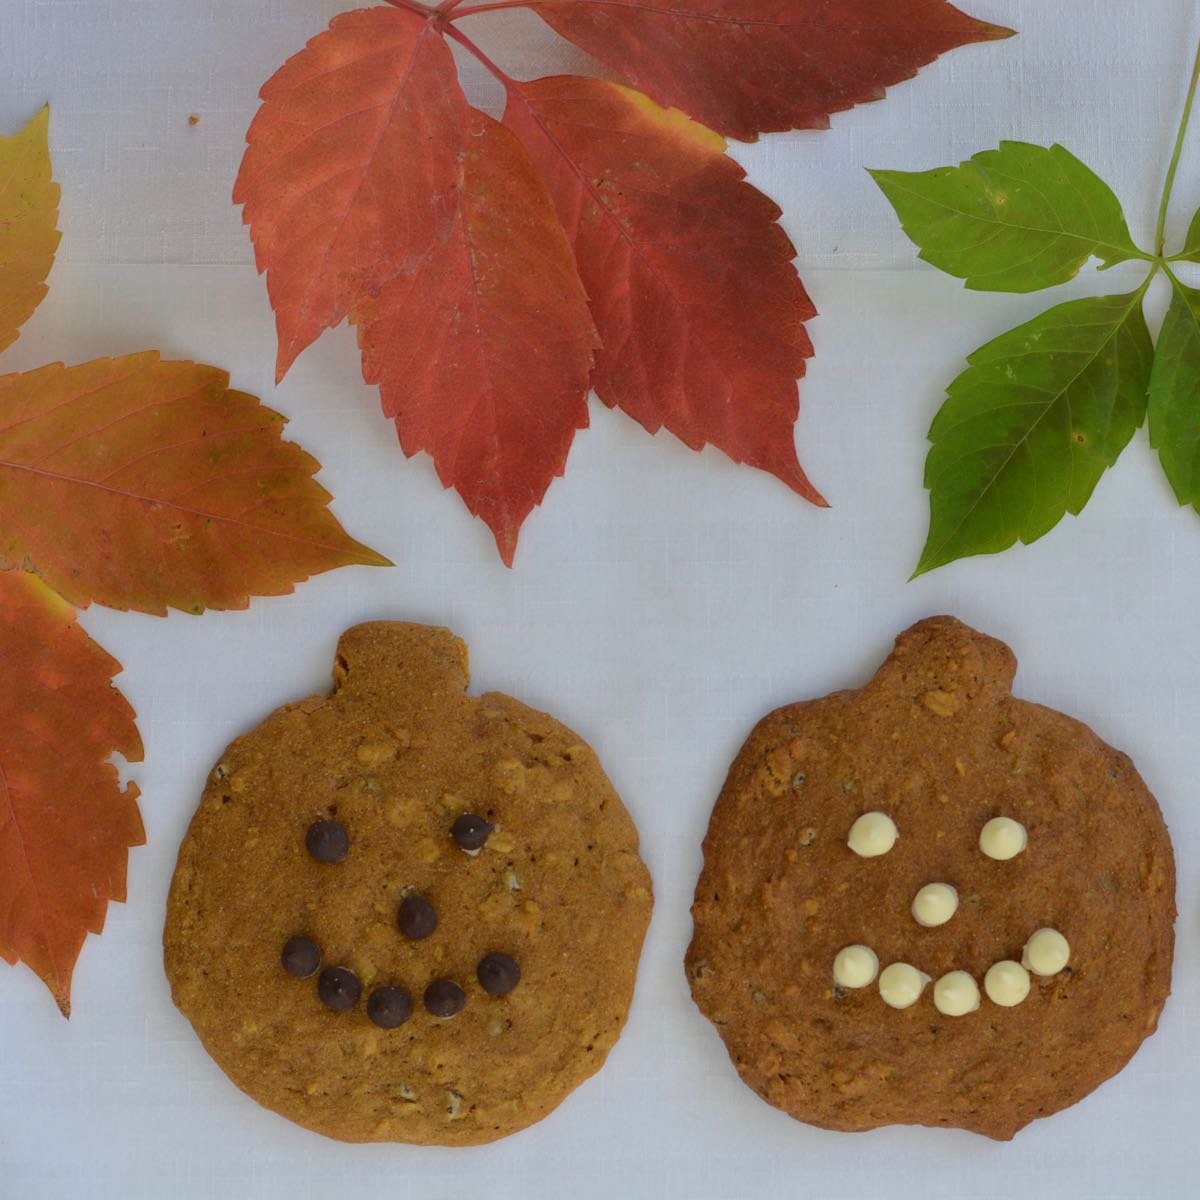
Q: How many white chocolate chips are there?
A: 8